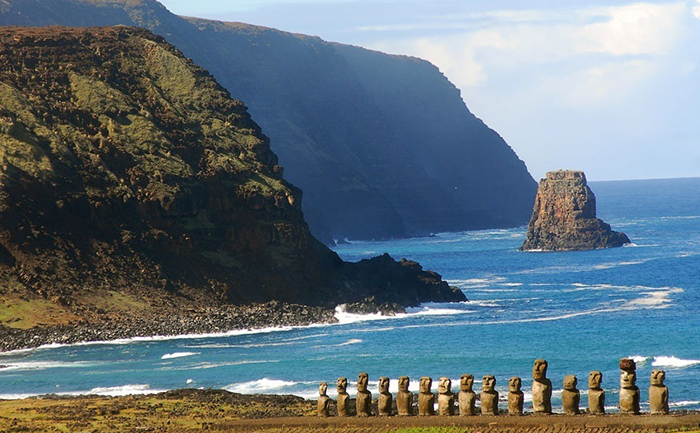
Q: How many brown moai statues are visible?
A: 15